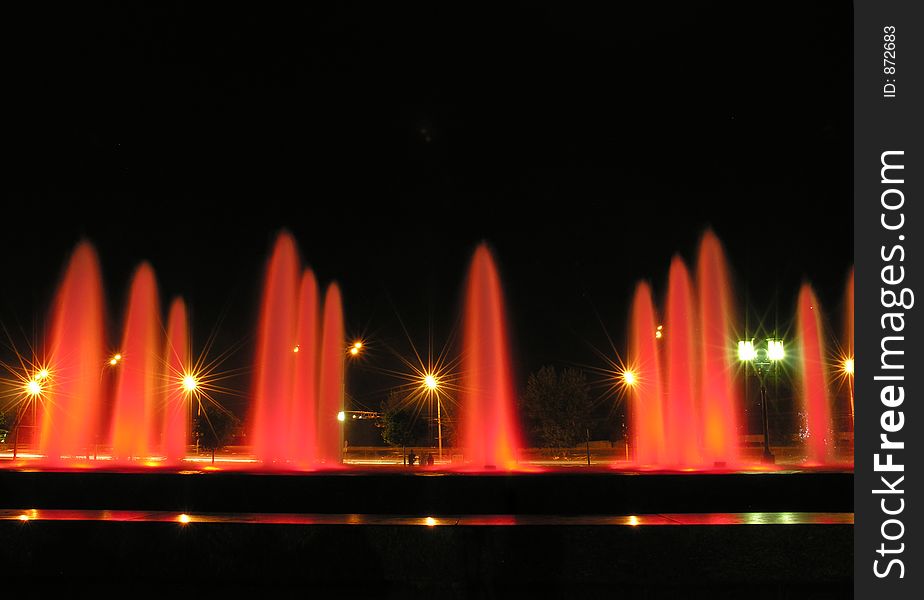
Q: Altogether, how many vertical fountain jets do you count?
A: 12